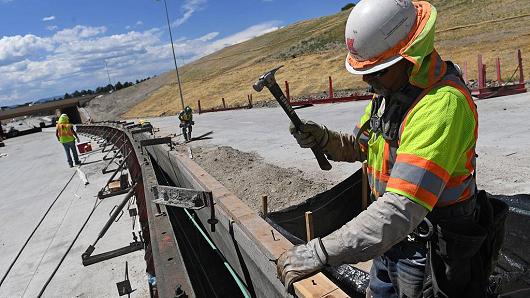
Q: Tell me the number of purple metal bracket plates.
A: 0